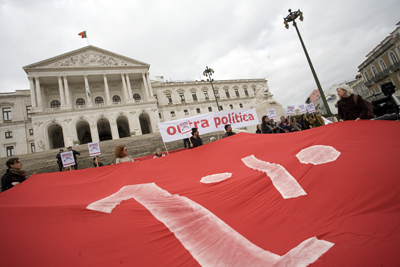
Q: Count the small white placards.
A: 7